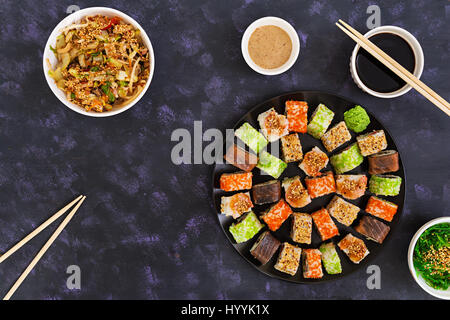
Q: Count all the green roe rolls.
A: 7